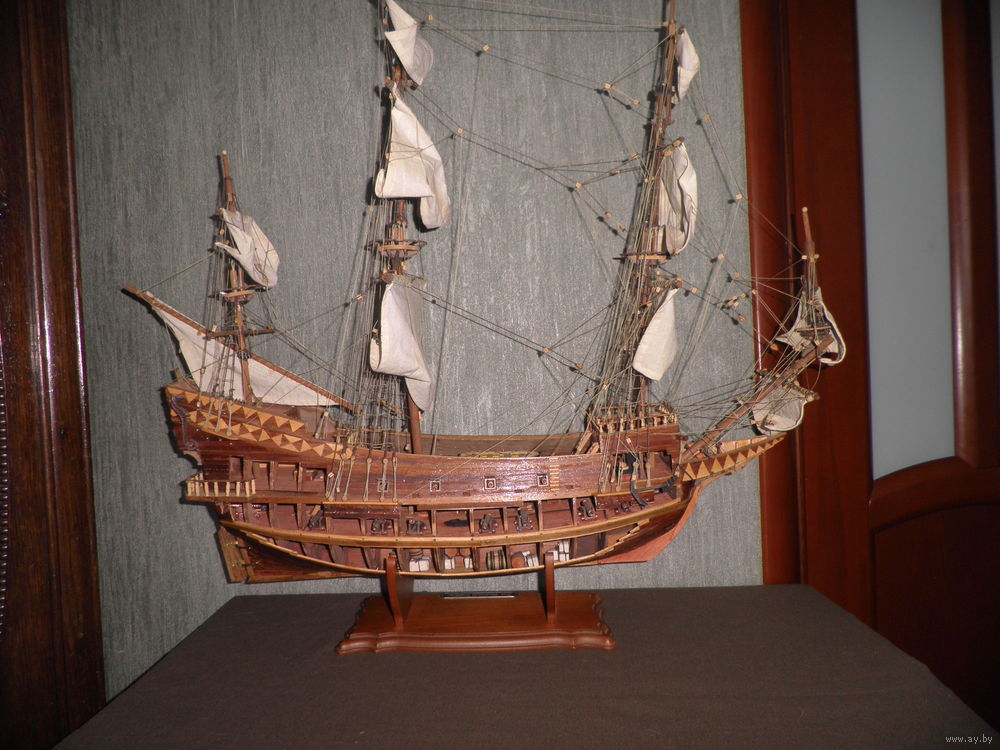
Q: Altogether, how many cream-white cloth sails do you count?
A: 10